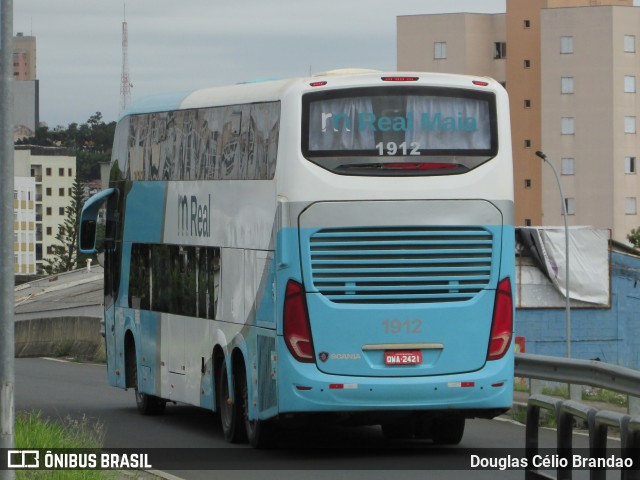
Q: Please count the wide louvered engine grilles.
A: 1